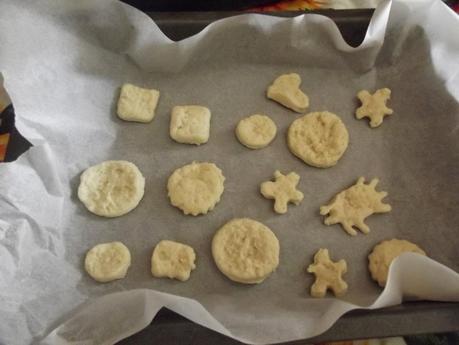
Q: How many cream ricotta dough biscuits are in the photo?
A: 15